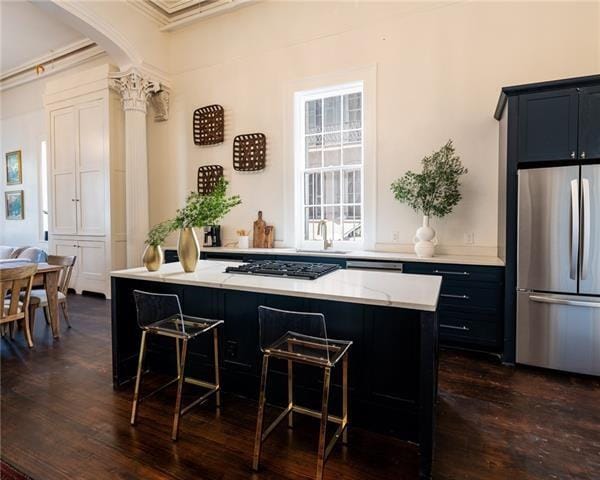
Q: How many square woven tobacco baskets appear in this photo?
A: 3